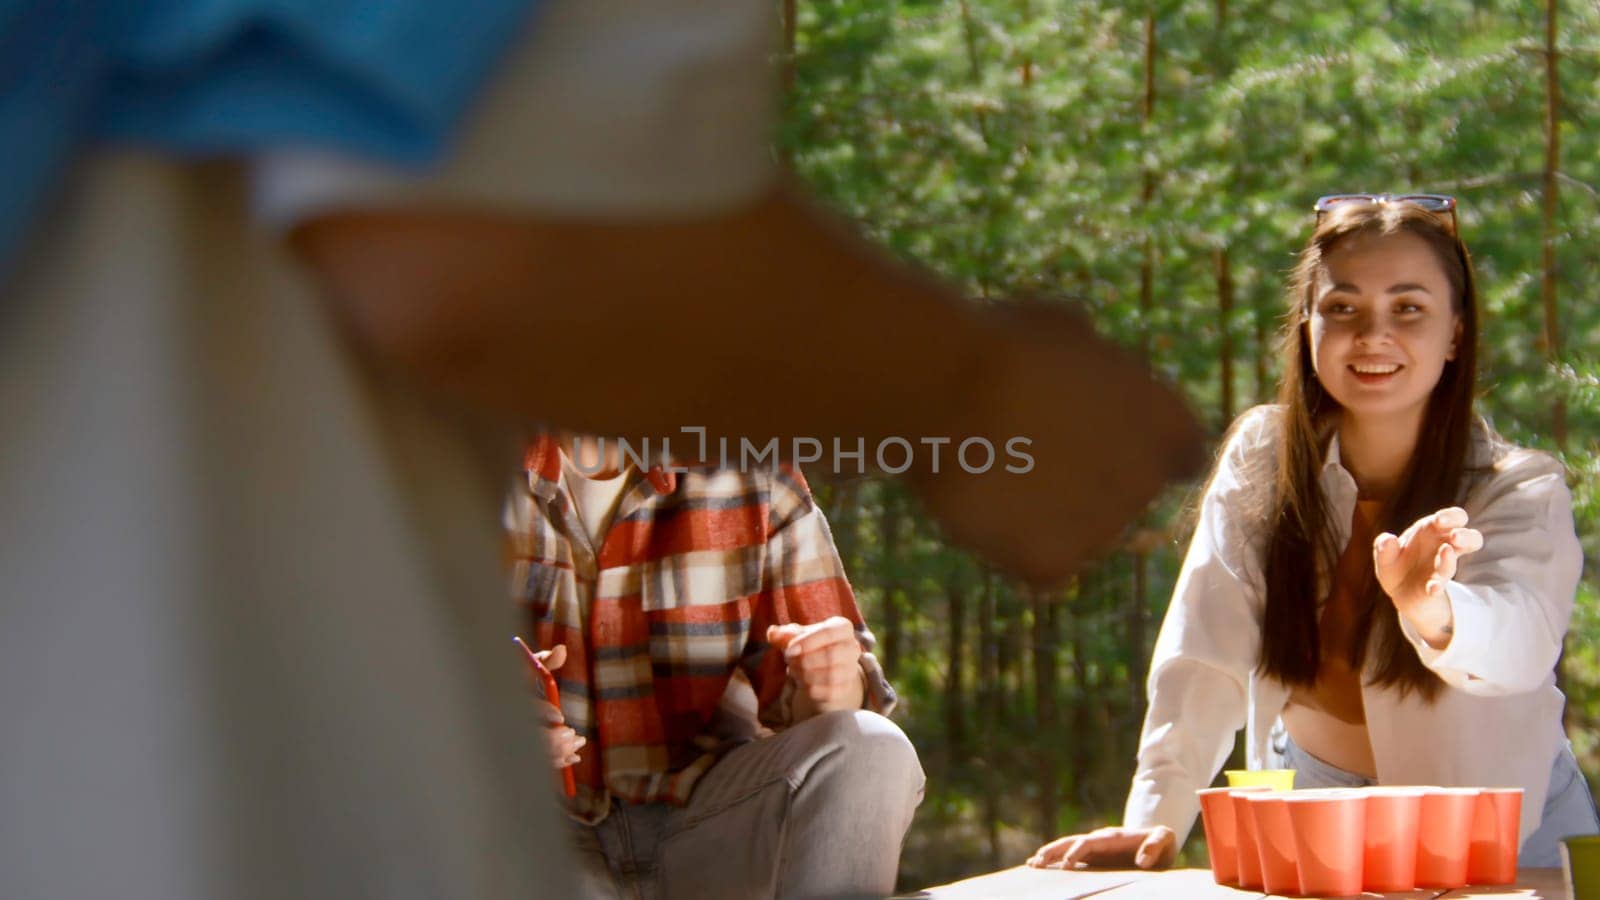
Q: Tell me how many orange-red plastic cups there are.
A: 7